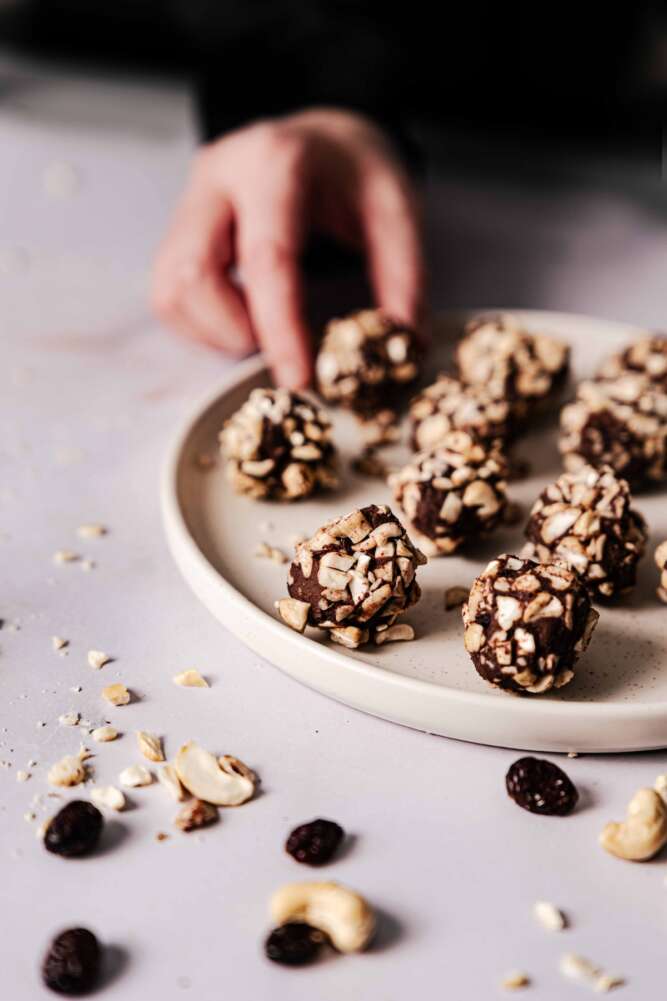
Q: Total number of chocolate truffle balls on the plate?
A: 11